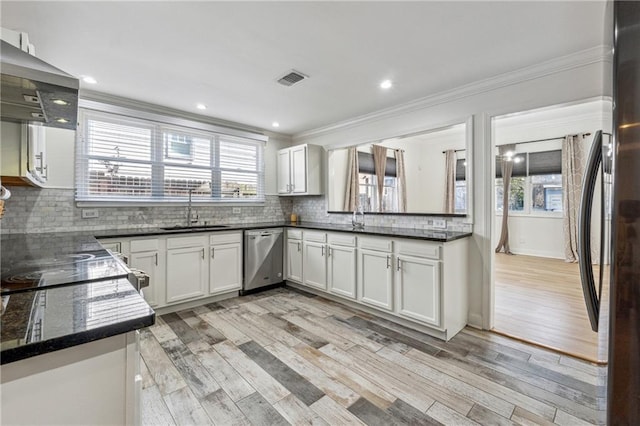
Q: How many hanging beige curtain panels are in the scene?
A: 6